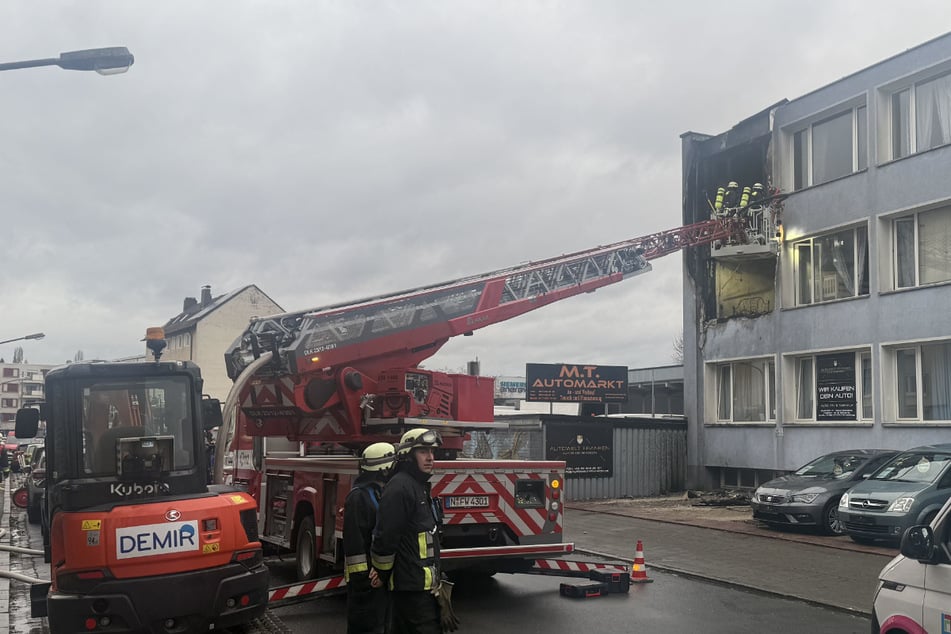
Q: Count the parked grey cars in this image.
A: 2